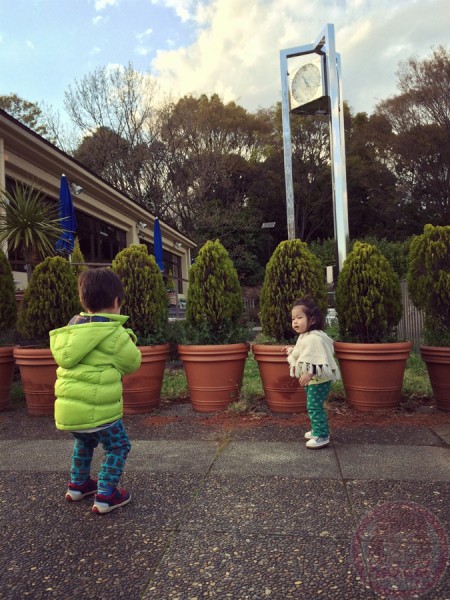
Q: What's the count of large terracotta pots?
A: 7